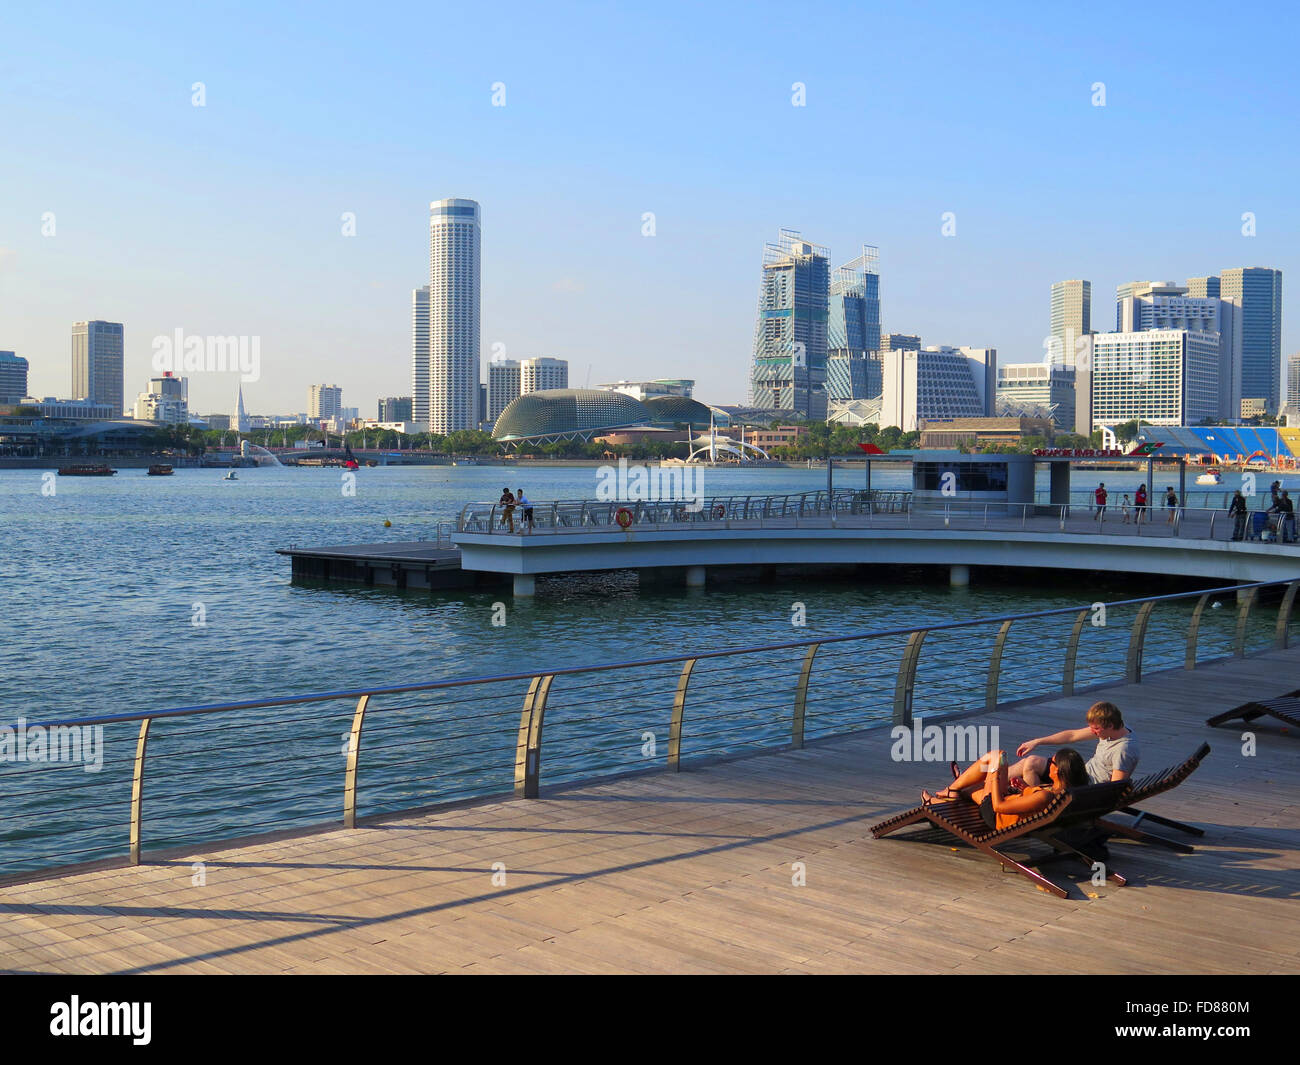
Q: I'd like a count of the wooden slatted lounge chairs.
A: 3